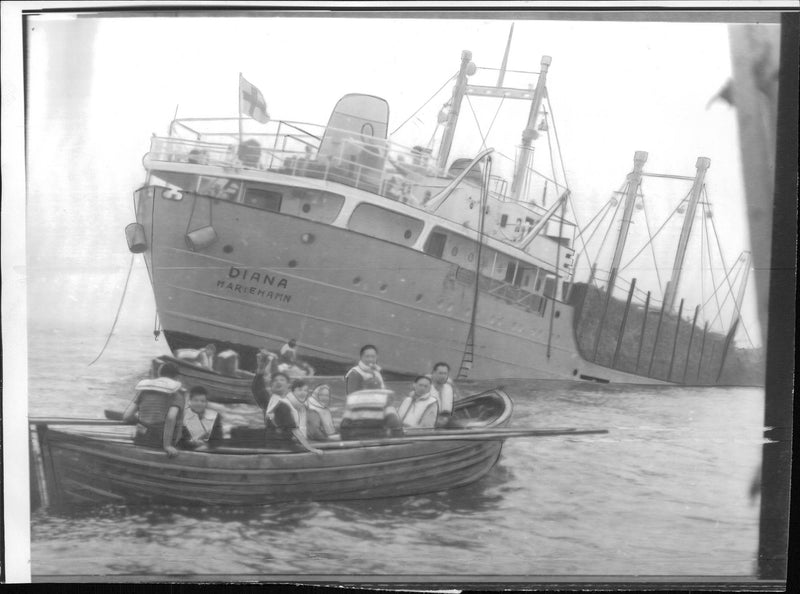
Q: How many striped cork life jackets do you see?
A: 1